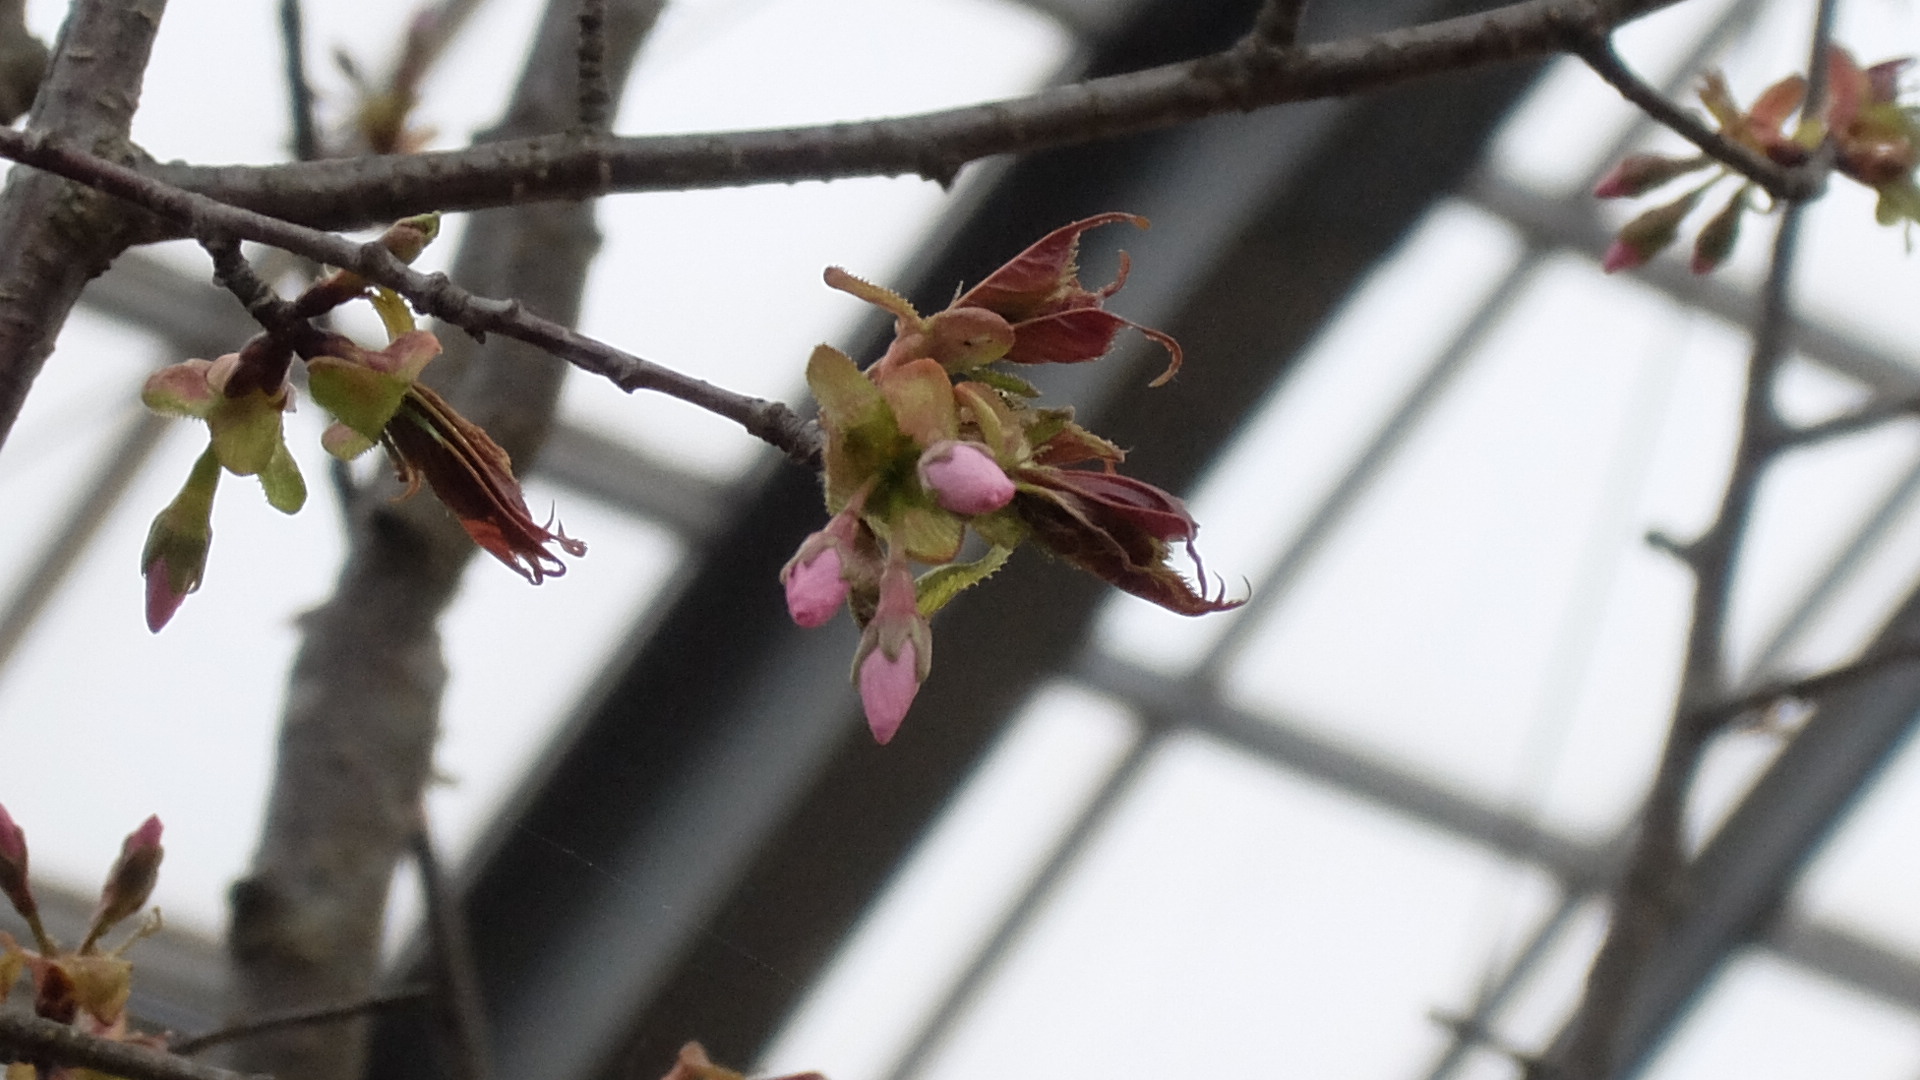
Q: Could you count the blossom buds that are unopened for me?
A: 9